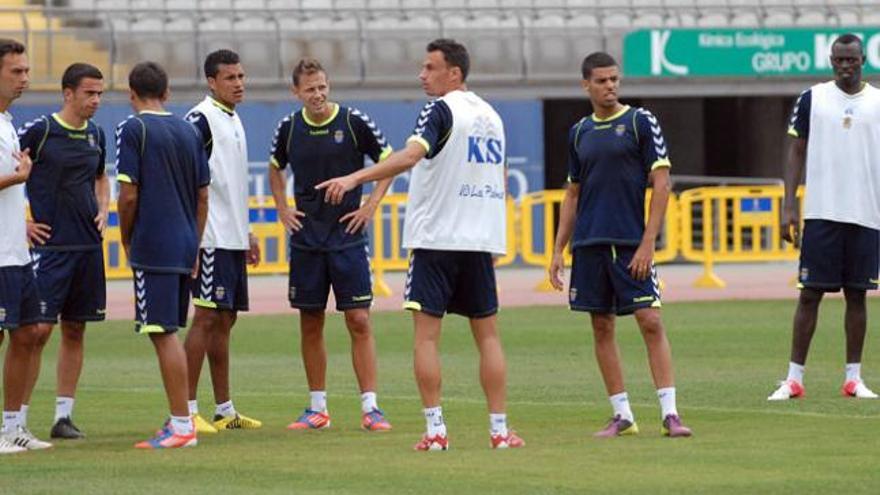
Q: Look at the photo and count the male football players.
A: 8